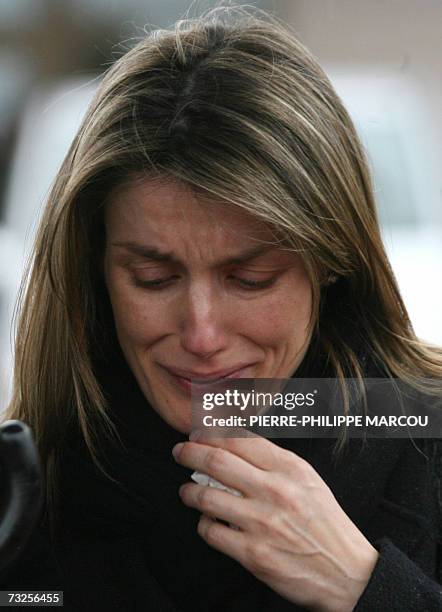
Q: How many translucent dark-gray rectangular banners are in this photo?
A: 2